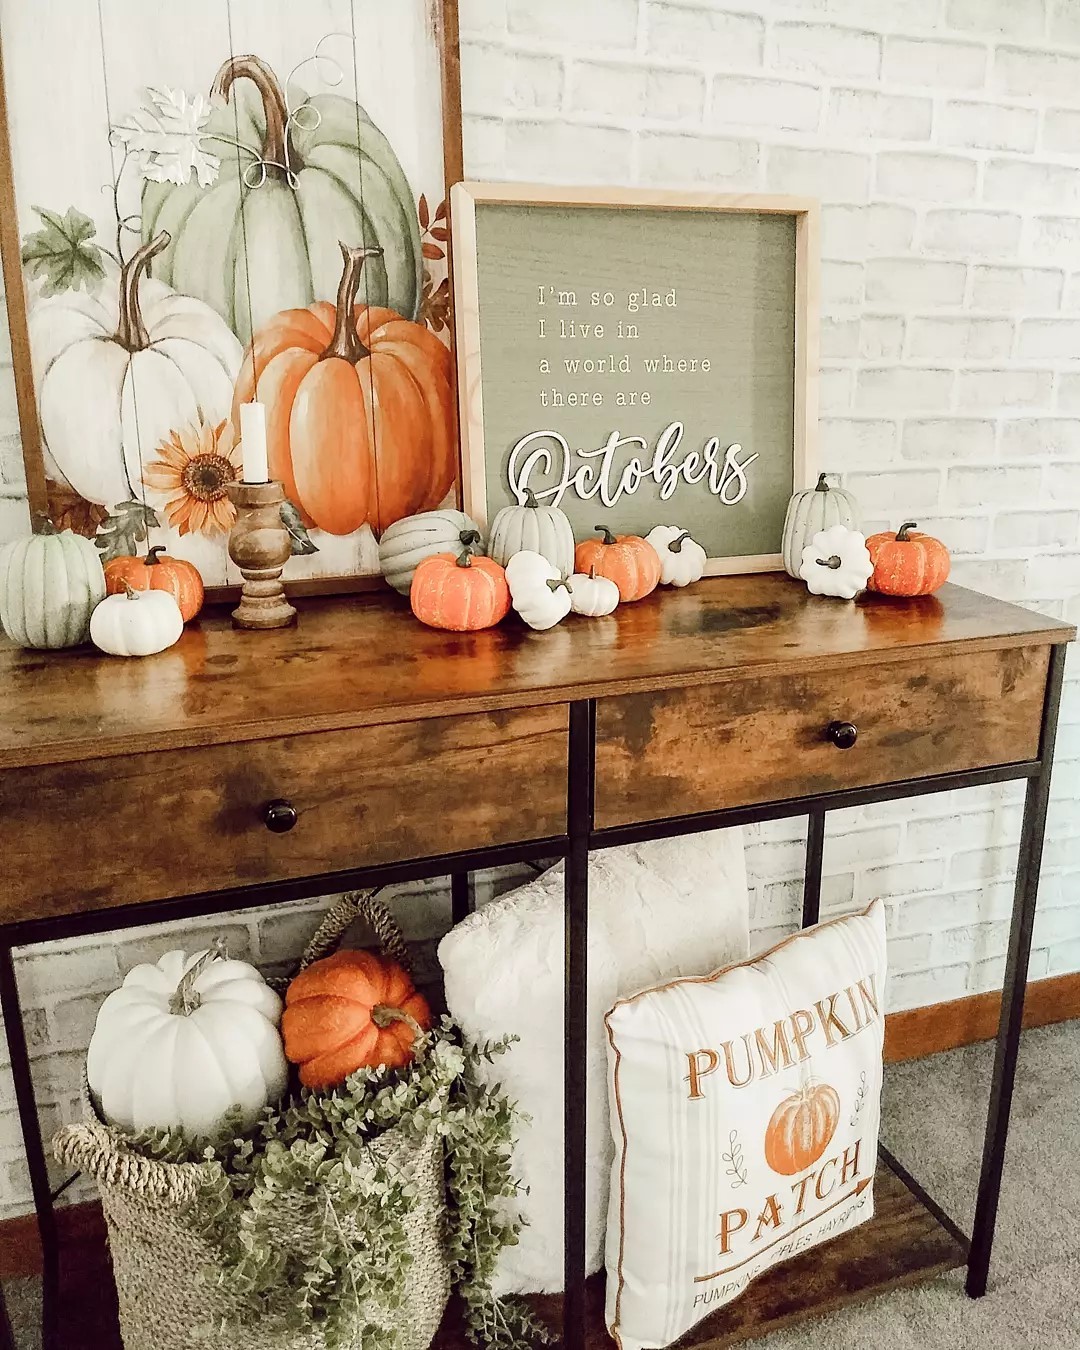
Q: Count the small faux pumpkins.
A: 13